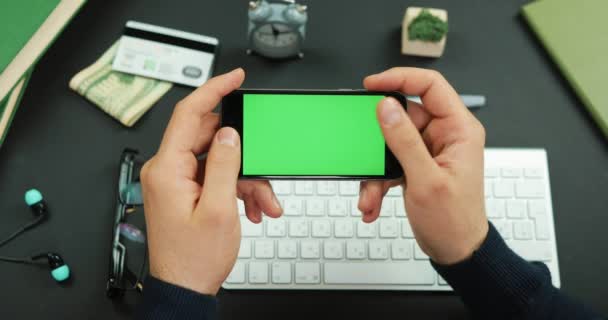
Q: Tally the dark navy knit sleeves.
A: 2